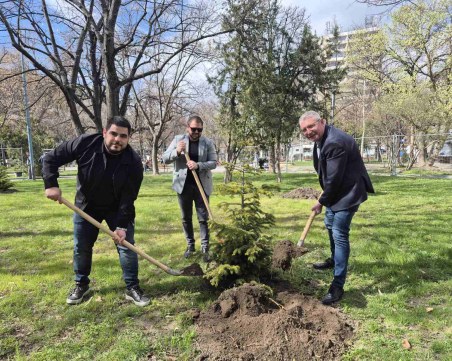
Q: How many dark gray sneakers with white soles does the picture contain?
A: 2